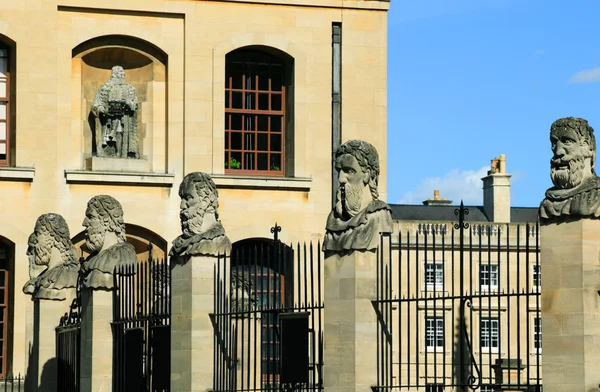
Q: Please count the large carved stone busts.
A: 5